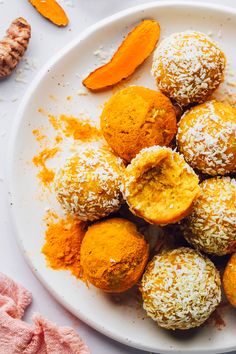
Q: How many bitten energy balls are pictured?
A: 1